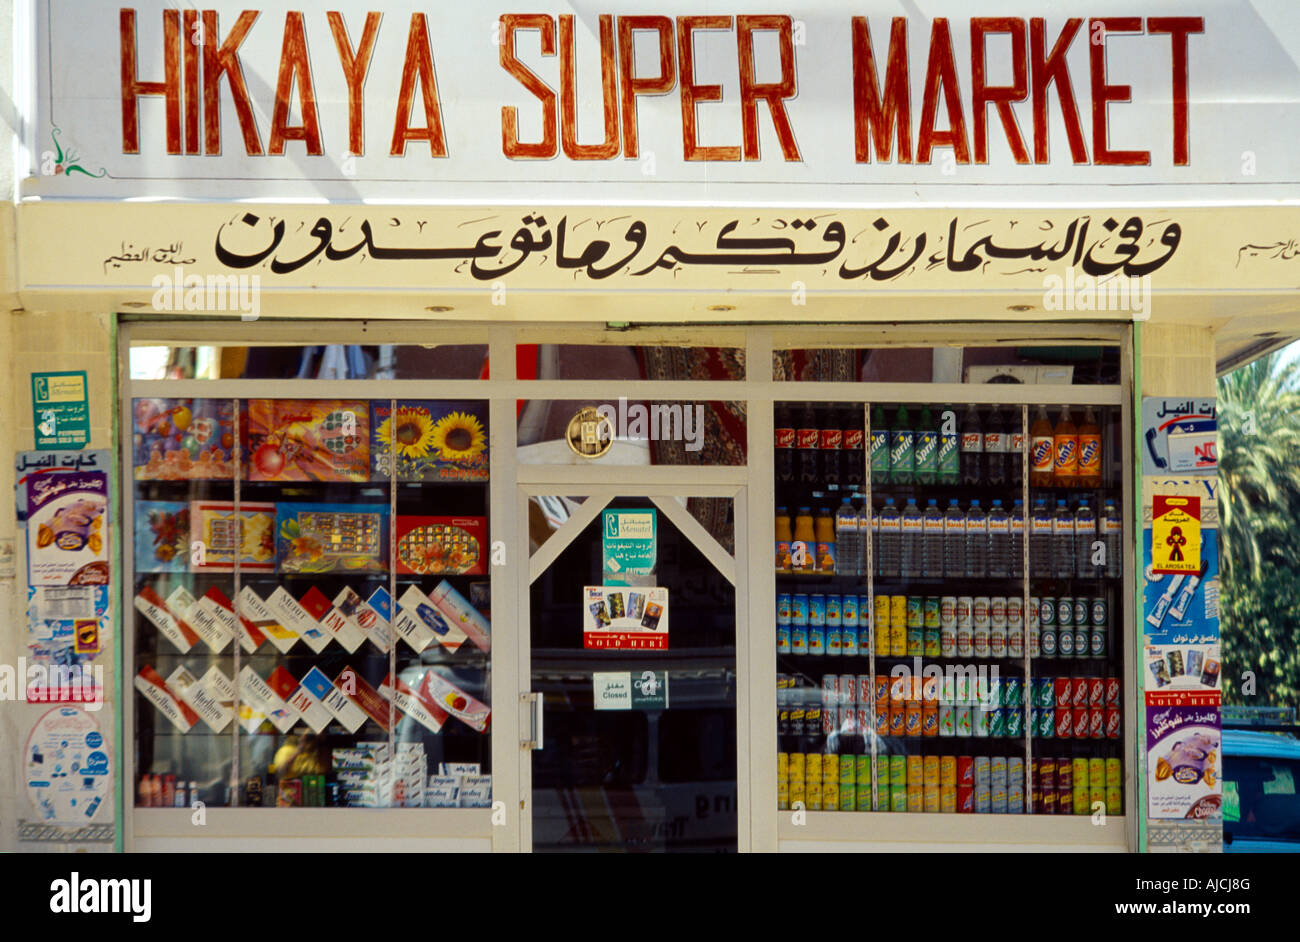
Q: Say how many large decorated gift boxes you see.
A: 7